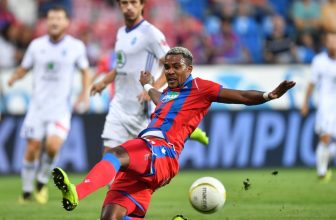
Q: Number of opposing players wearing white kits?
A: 3